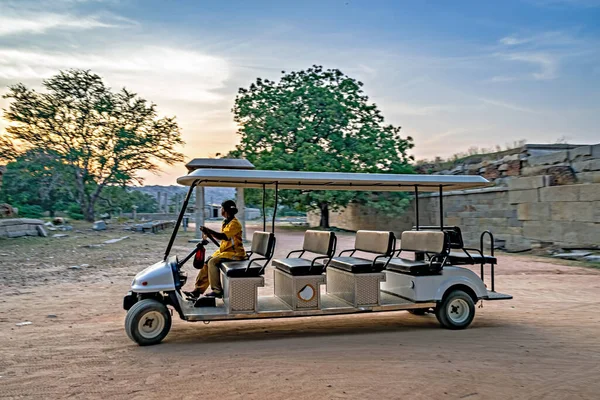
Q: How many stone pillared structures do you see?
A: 1